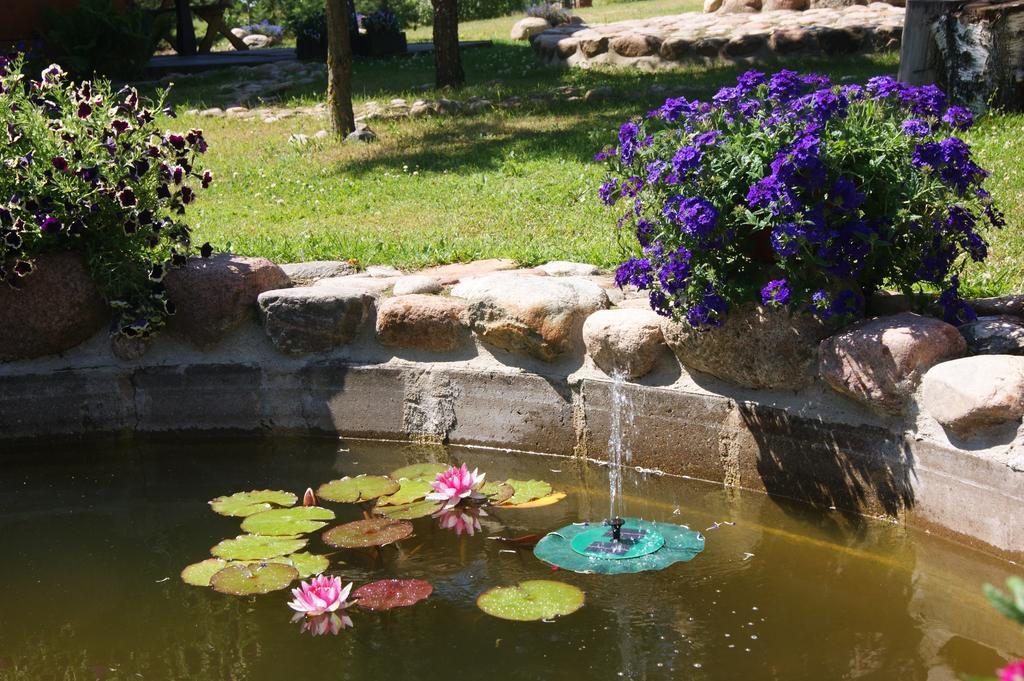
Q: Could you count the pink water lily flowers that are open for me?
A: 2